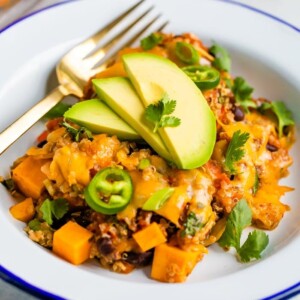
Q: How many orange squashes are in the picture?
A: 5